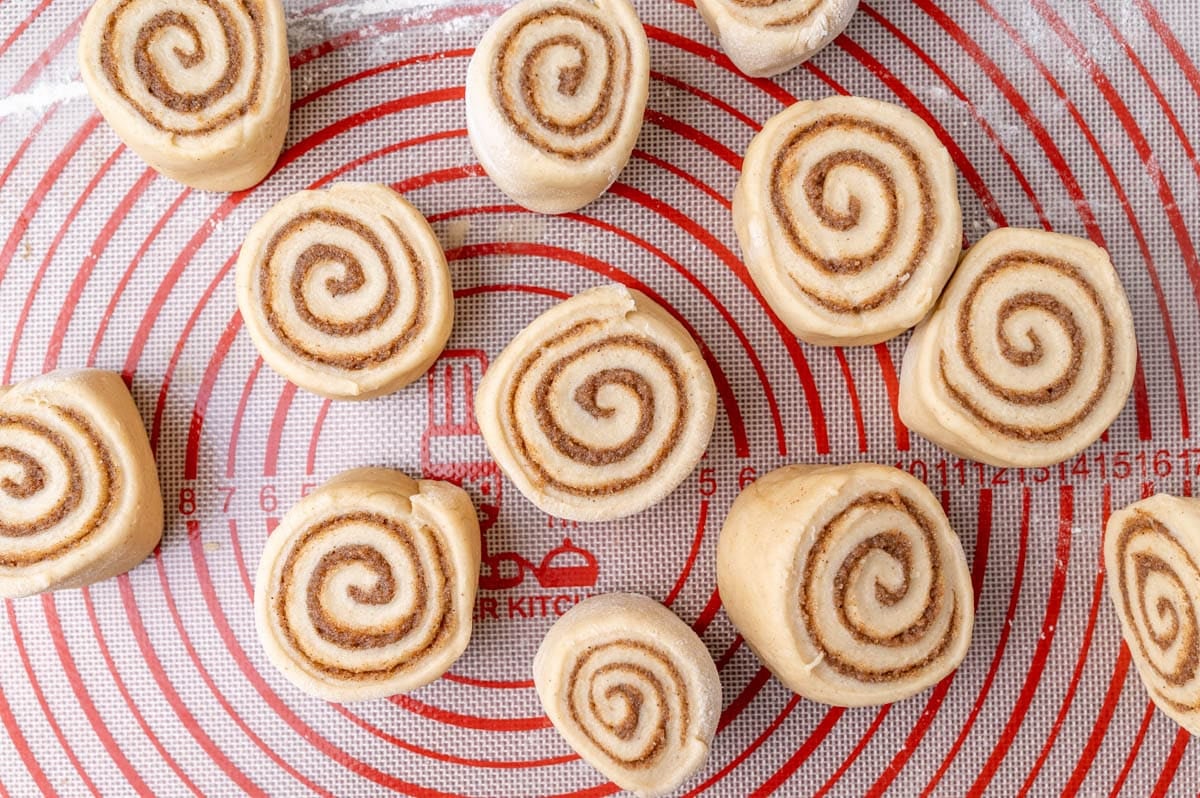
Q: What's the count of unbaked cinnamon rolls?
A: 12